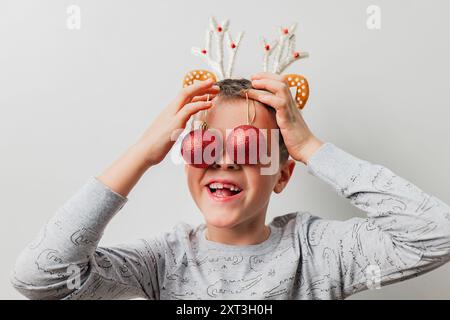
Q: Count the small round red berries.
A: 6